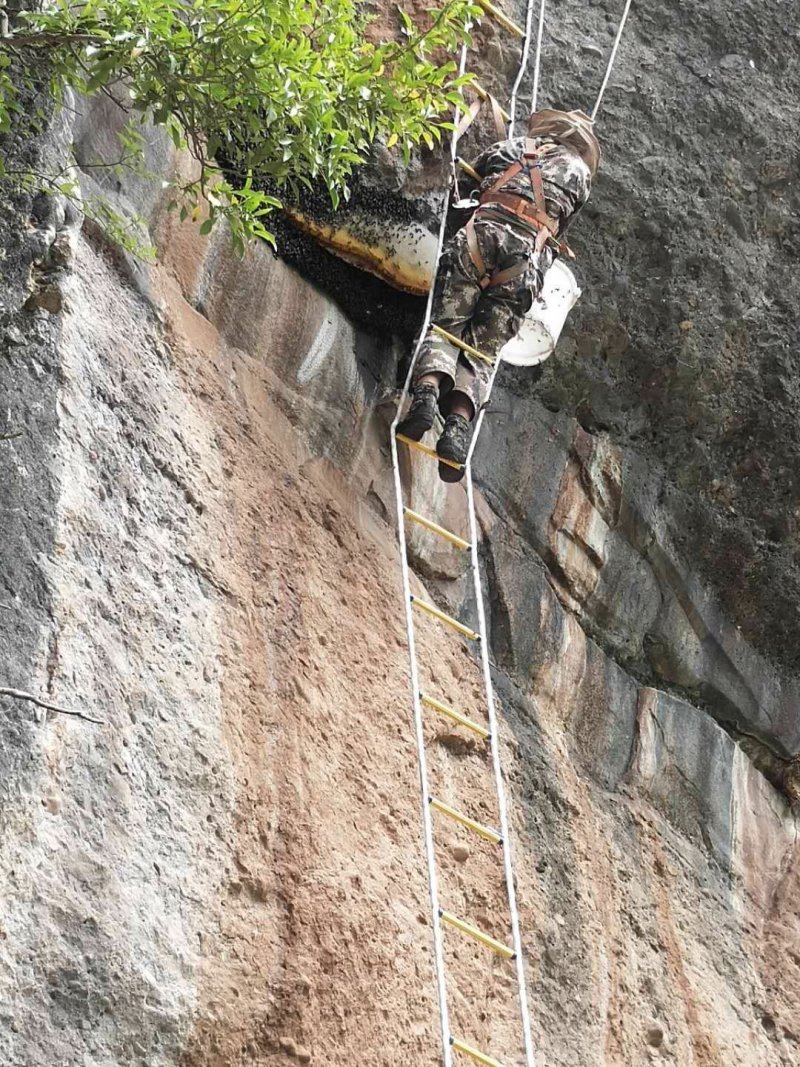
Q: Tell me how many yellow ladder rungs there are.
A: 11